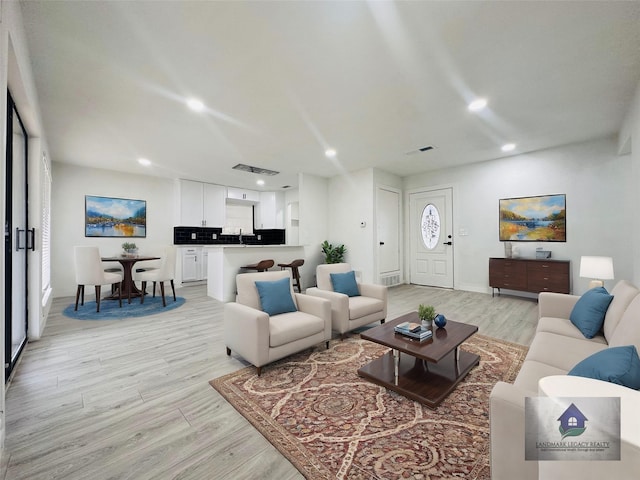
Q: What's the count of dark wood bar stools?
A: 2